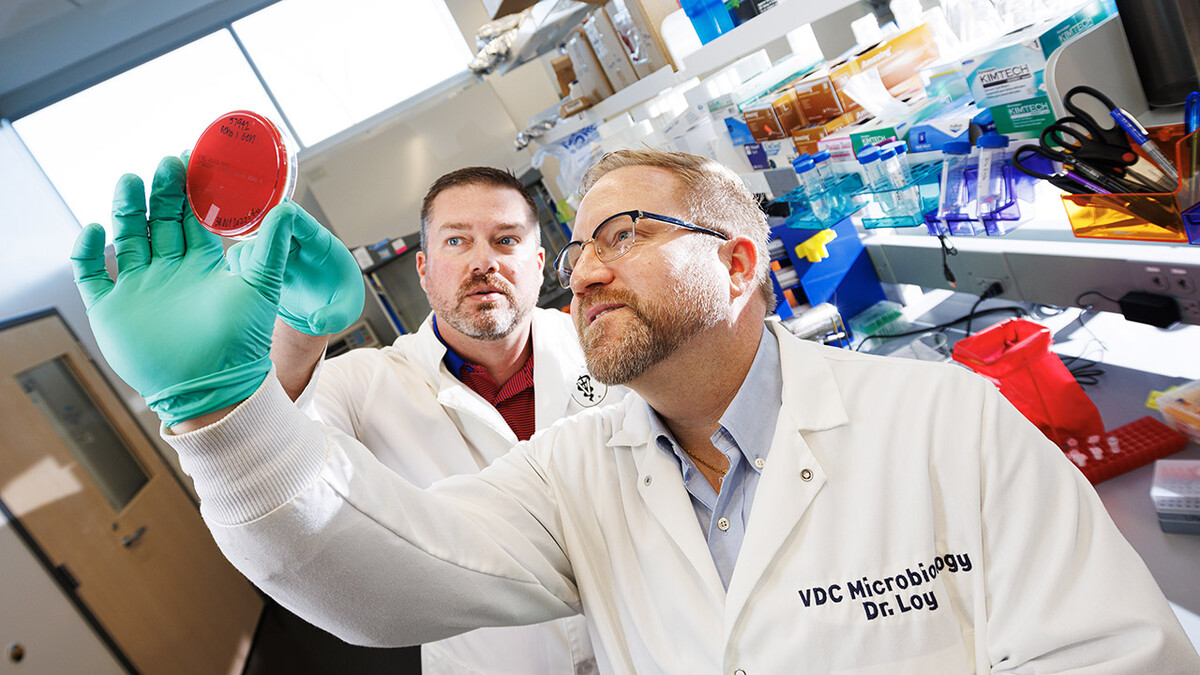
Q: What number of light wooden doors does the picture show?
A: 1